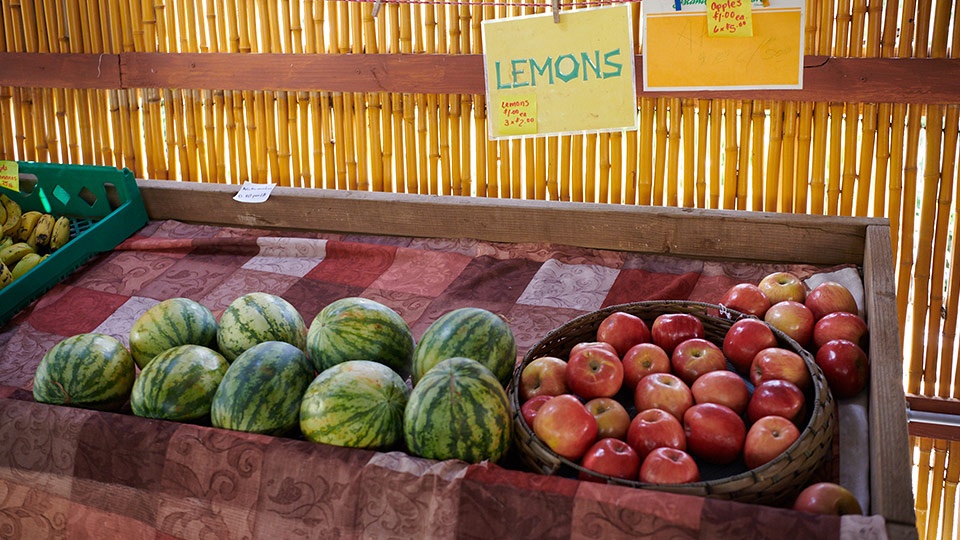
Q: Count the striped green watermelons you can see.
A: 9